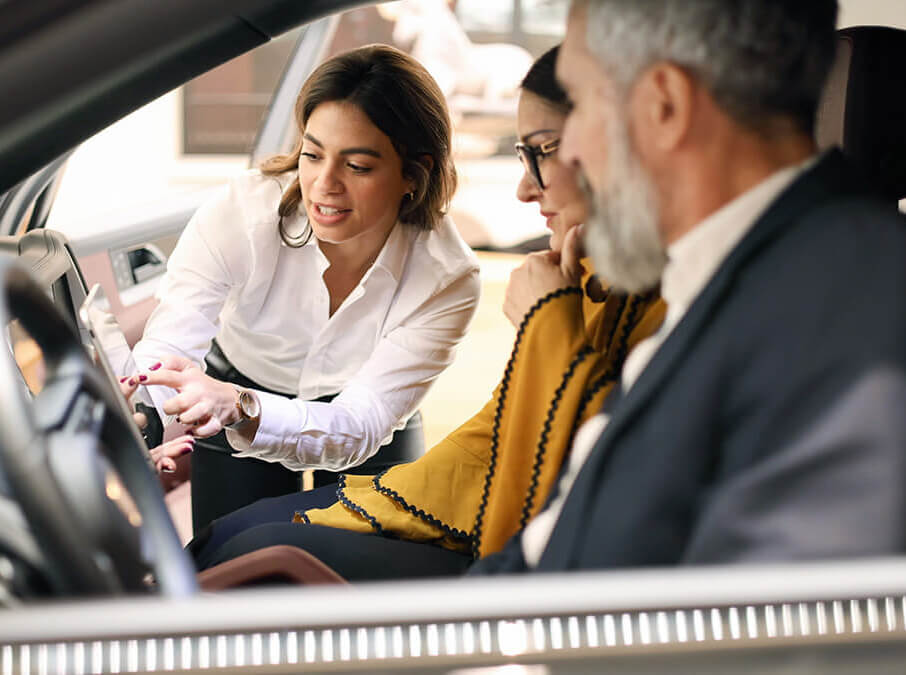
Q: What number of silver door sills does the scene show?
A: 1